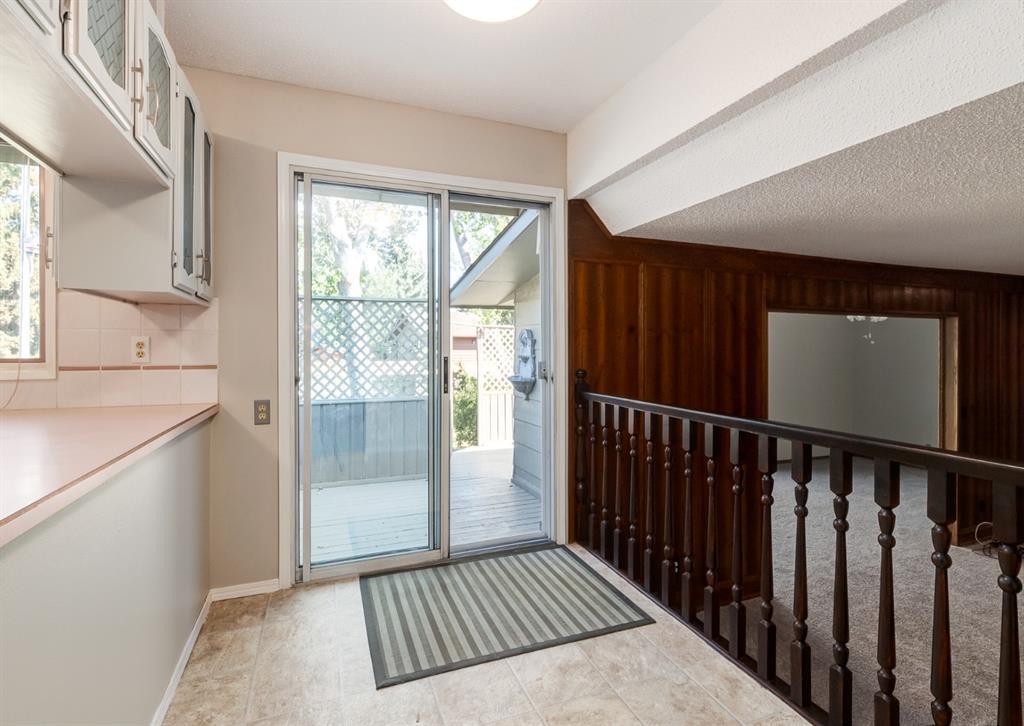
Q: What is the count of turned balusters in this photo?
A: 15